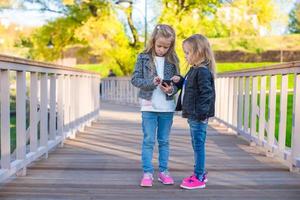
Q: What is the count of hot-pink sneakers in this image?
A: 4